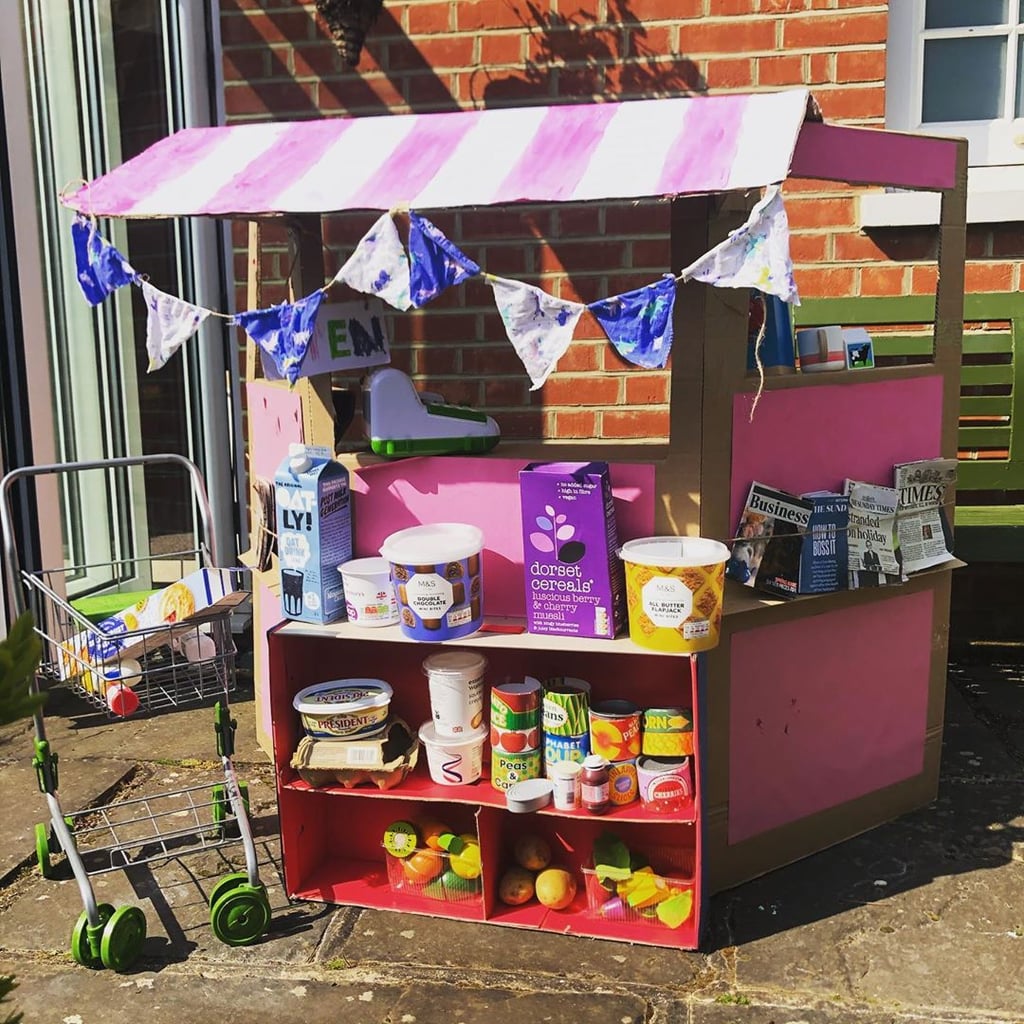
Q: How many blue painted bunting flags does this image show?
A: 4